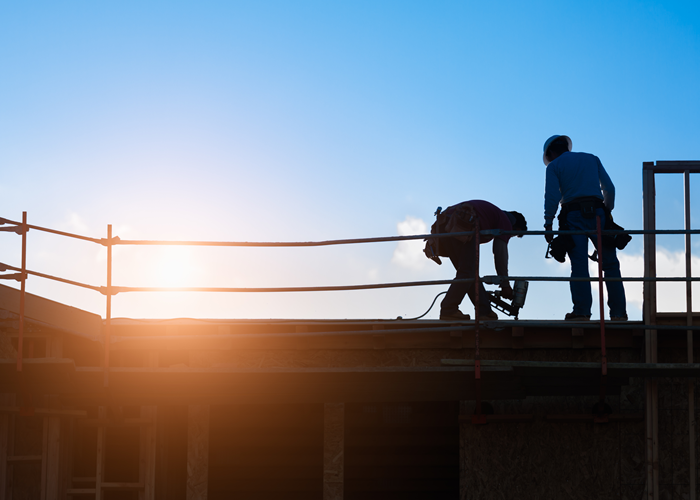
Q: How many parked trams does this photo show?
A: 0